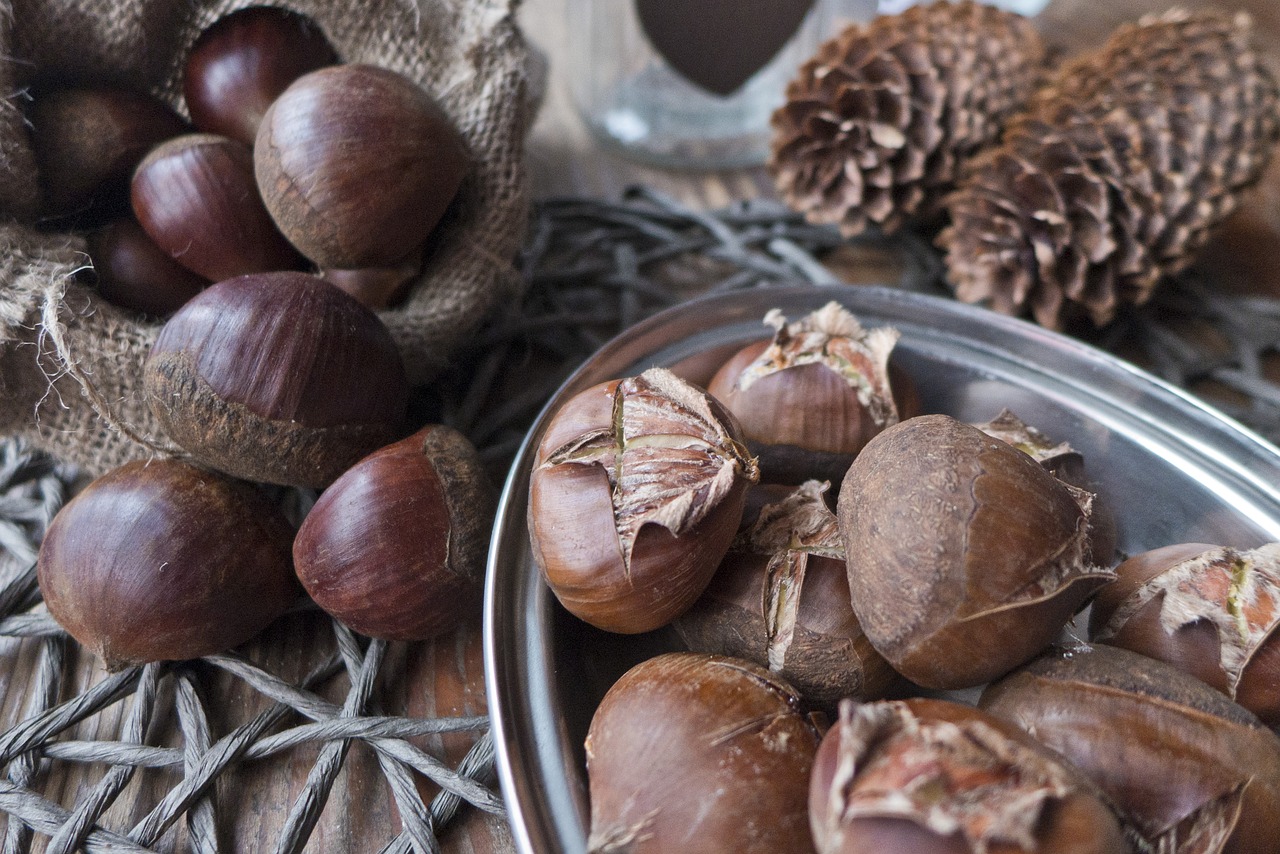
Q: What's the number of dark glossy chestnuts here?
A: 9